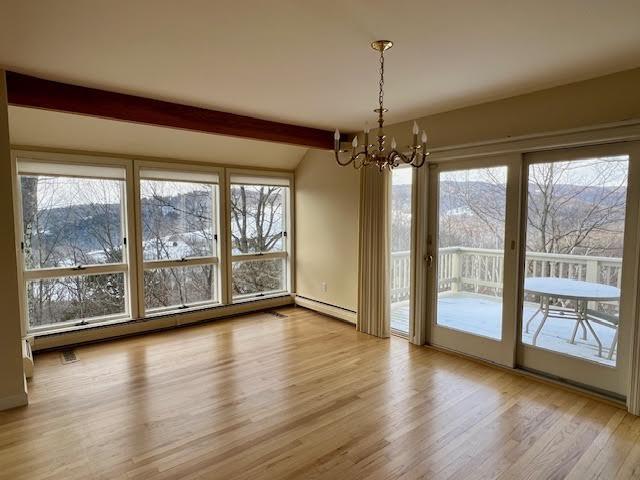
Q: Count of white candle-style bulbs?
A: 6